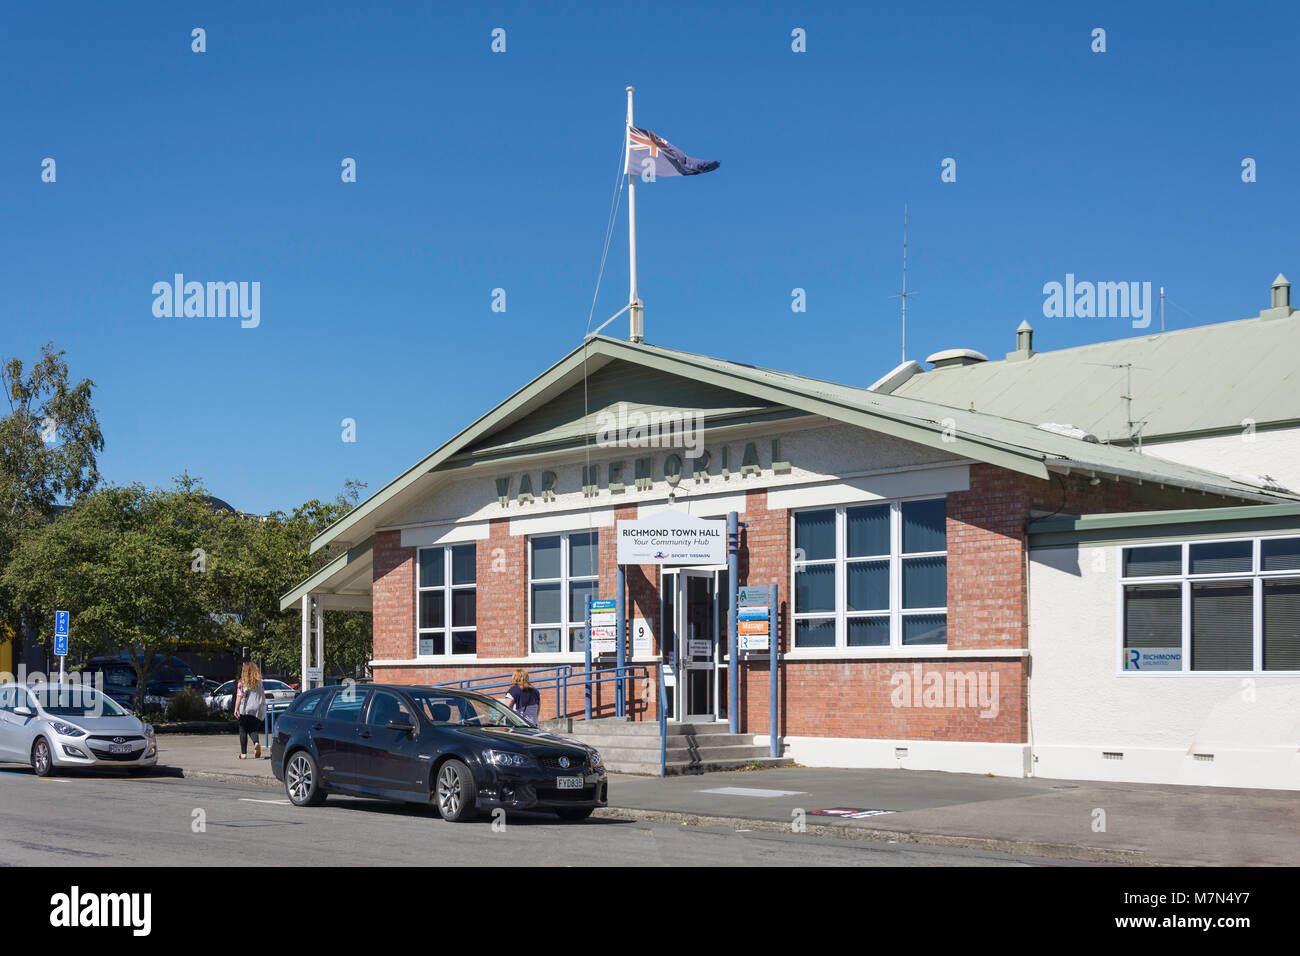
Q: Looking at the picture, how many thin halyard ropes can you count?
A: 2